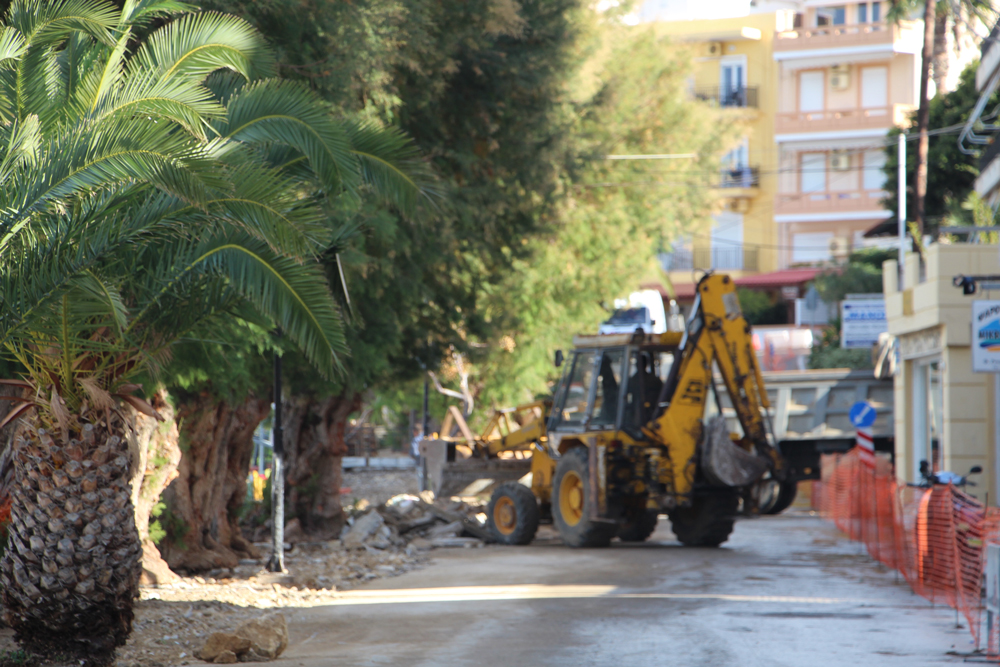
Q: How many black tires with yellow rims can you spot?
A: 2